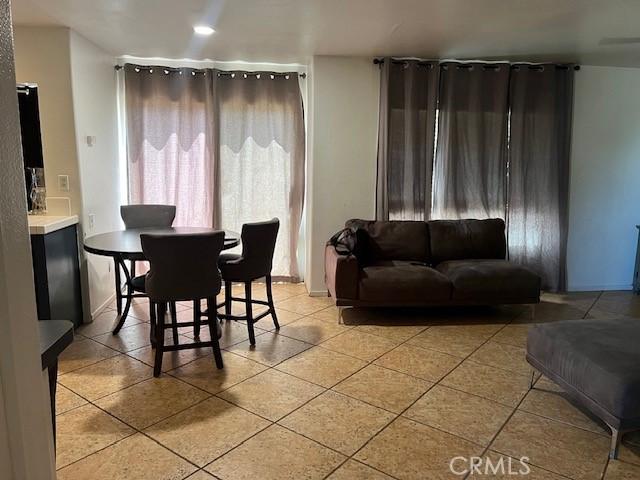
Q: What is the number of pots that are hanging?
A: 0